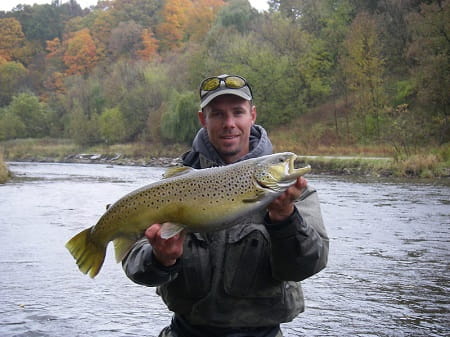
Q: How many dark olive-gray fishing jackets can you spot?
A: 1